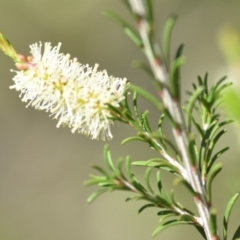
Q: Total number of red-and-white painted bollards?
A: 0